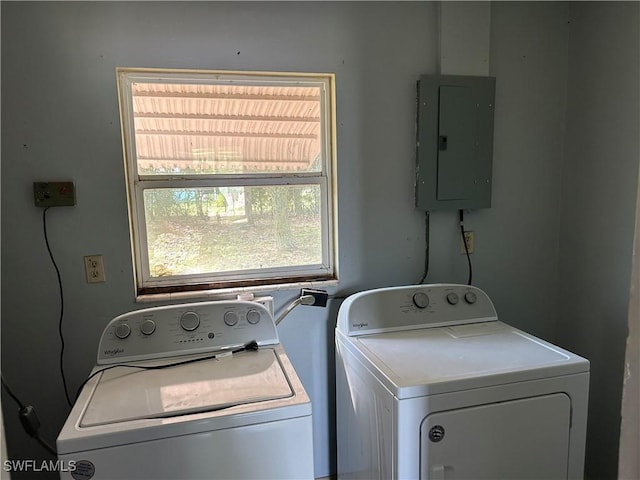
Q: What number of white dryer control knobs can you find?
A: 3